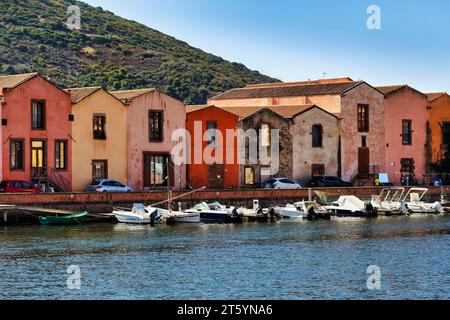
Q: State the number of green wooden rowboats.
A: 1